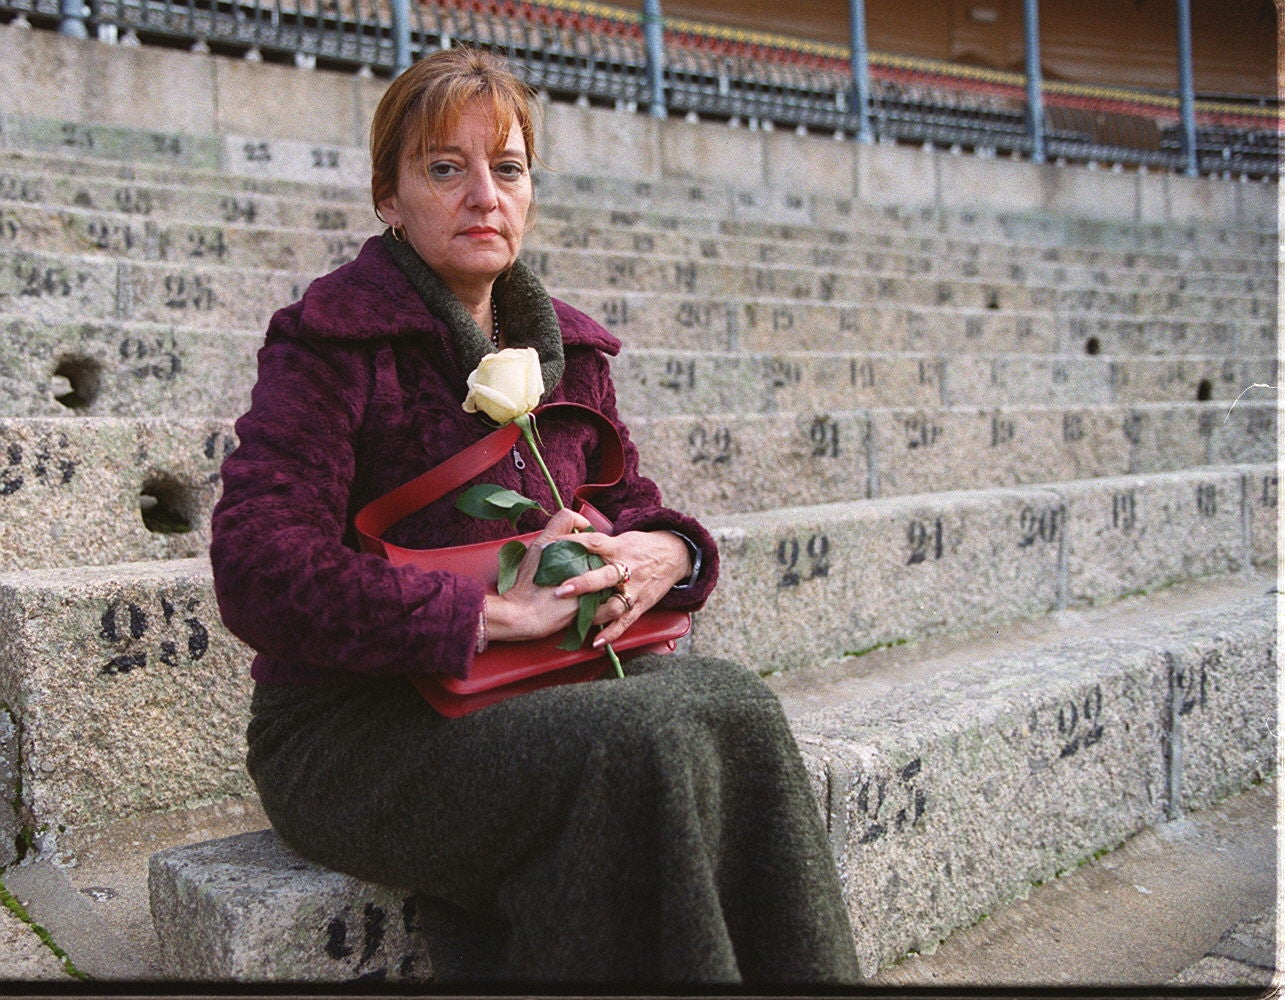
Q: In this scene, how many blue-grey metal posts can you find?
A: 6